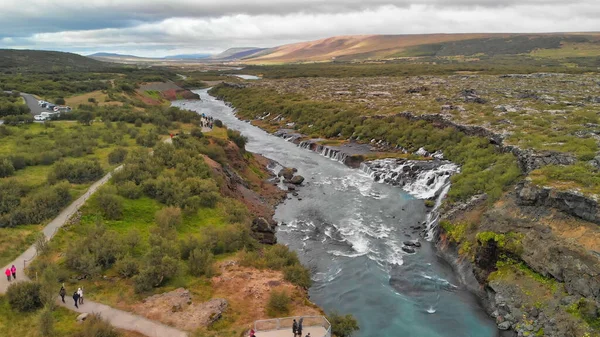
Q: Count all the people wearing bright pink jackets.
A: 2